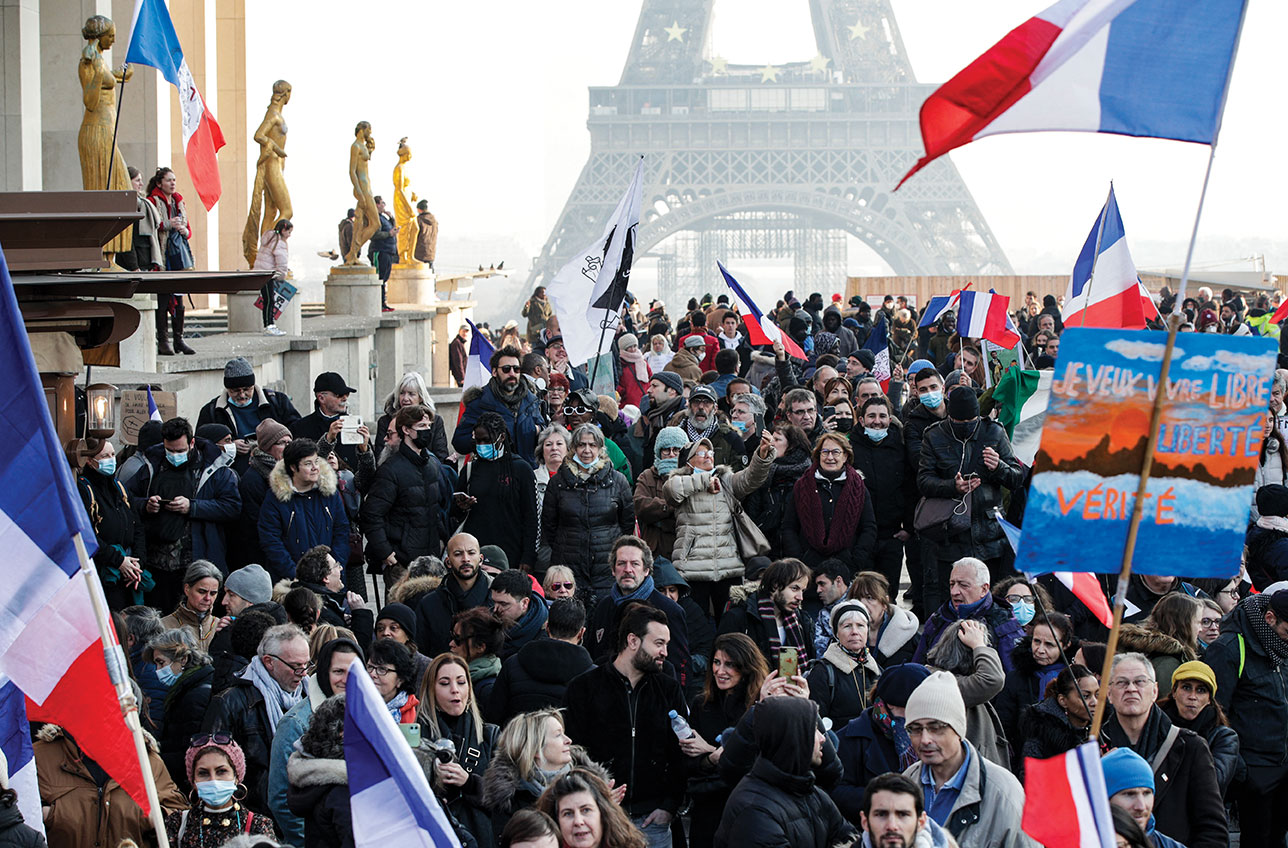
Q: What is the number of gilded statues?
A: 4